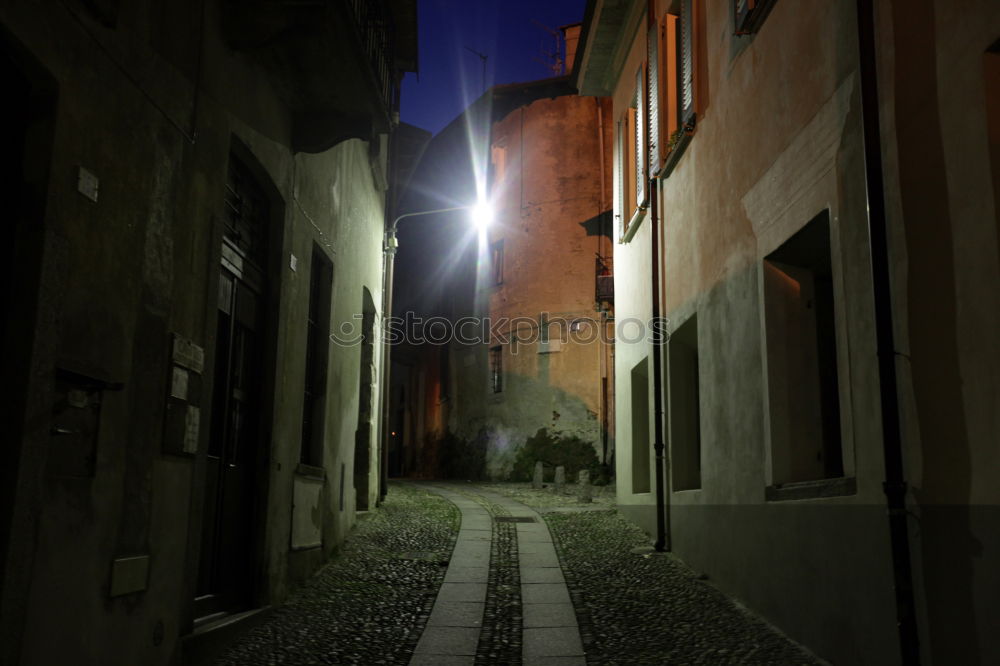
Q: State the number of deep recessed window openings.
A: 3